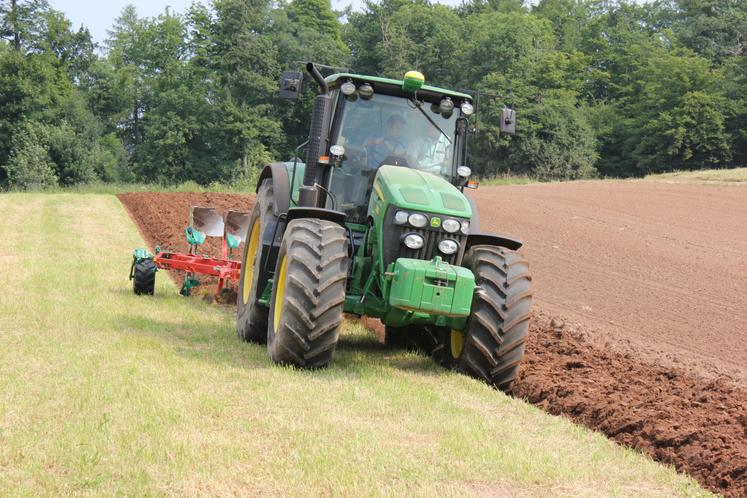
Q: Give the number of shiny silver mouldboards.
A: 2